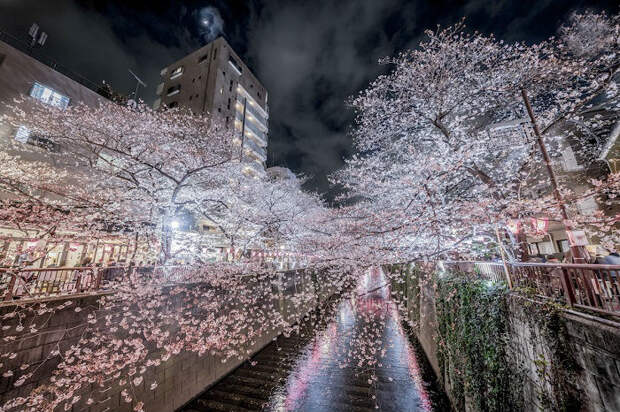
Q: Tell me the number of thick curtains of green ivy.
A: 1